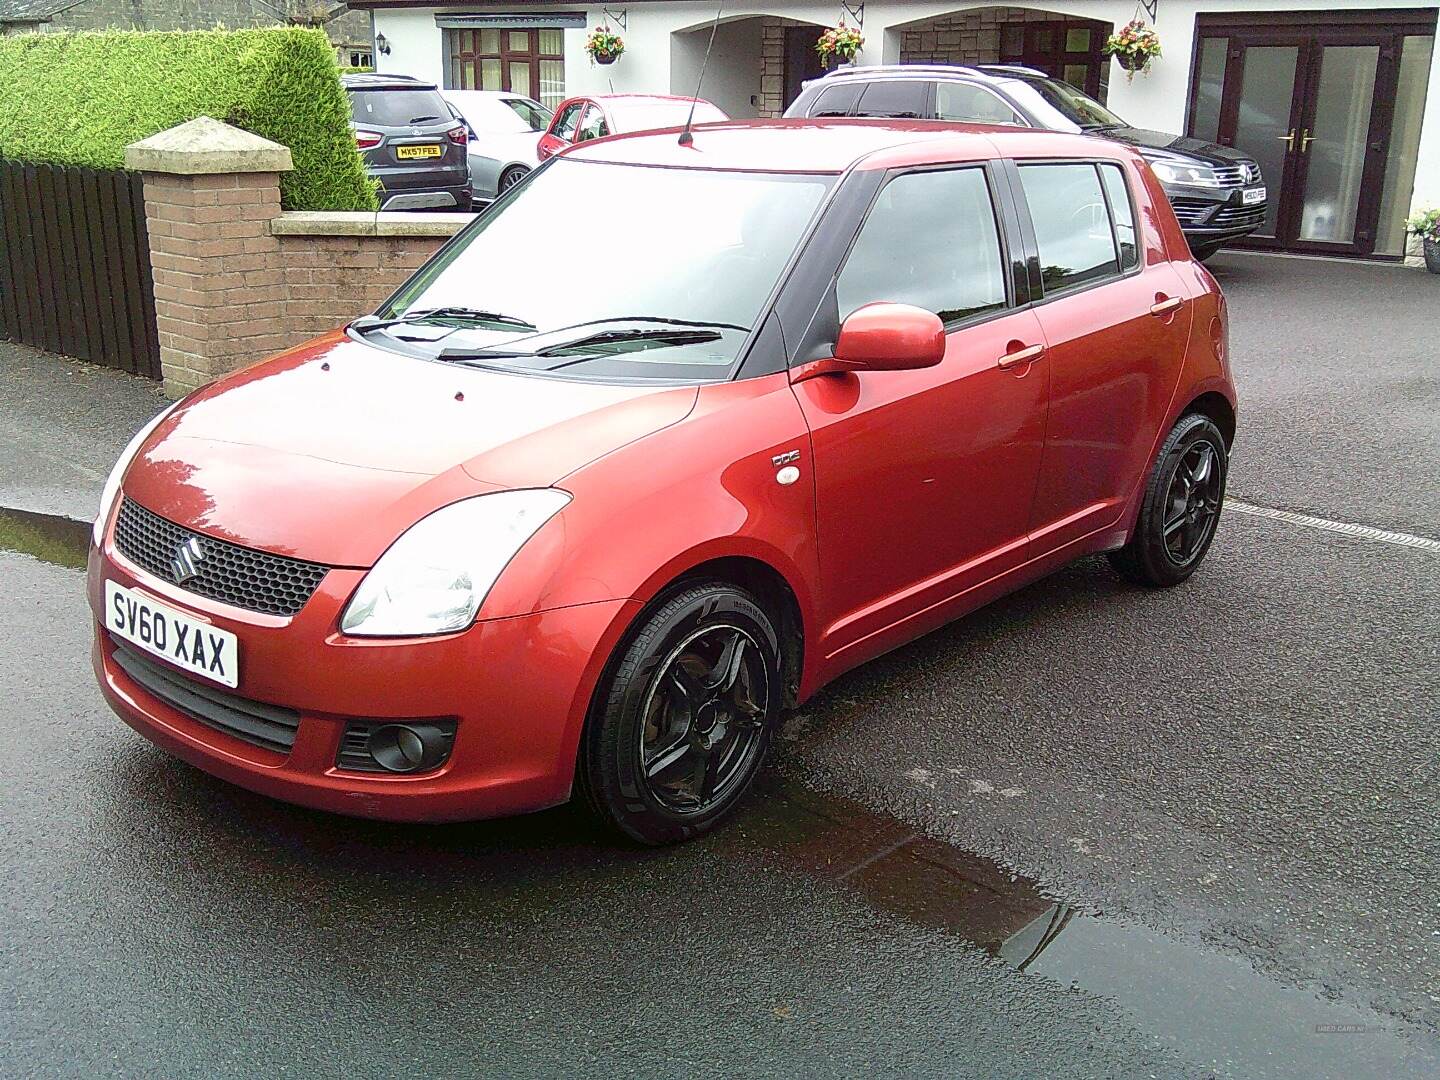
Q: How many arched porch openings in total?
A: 2